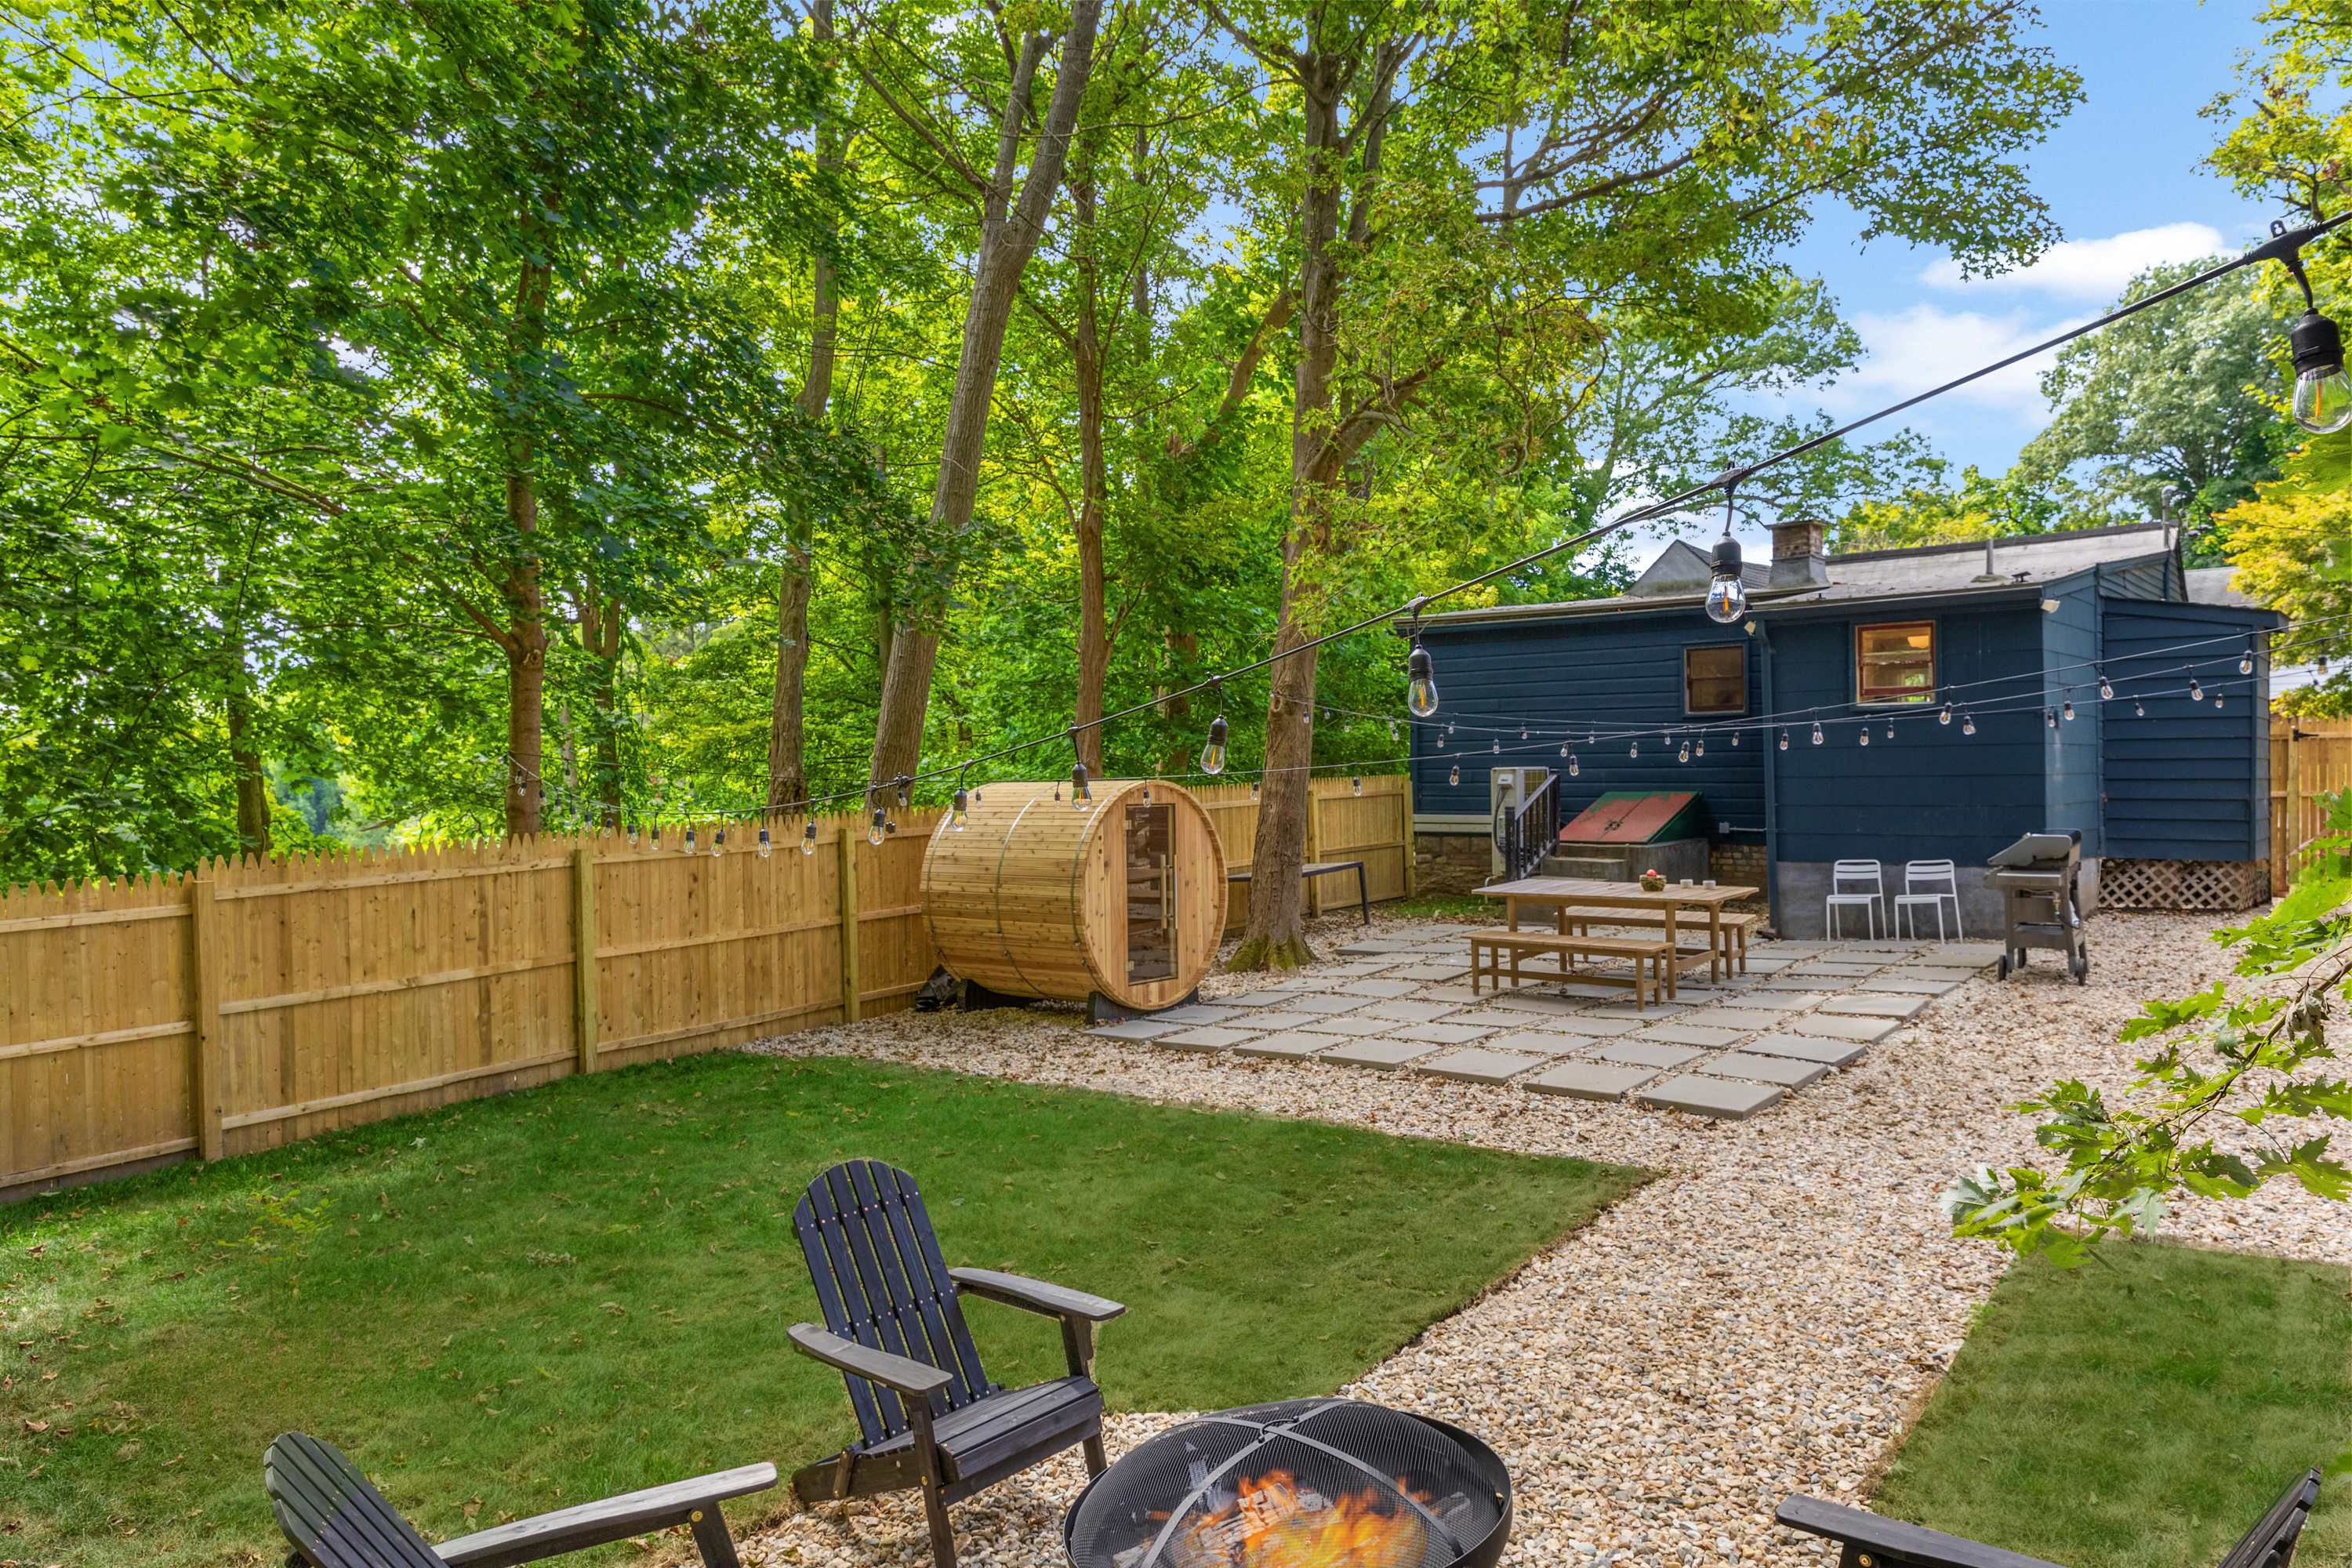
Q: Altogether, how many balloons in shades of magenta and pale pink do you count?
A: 0